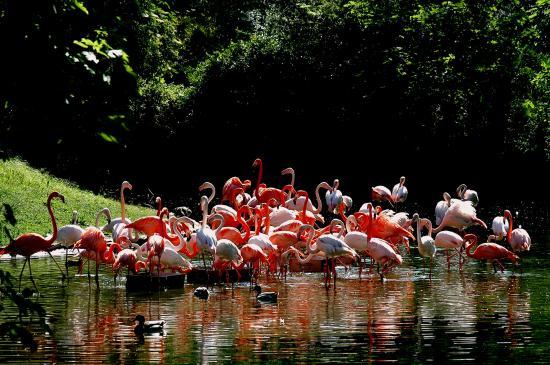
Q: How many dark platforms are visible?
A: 2